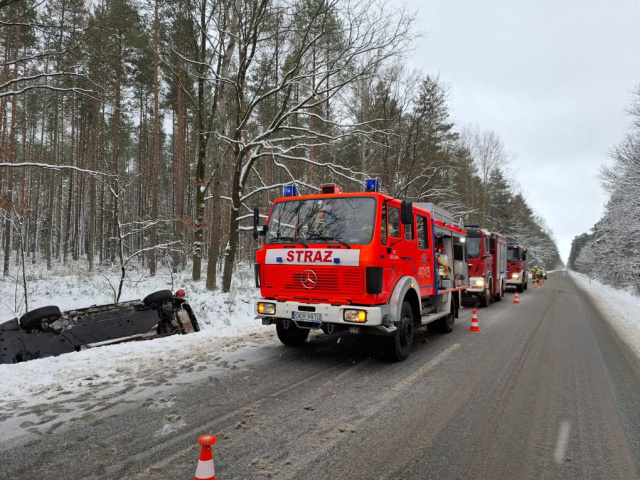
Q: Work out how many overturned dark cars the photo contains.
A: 1